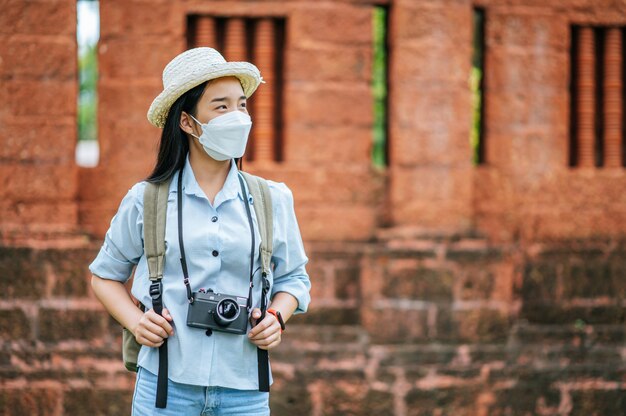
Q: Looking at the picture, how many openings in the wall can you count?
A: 5